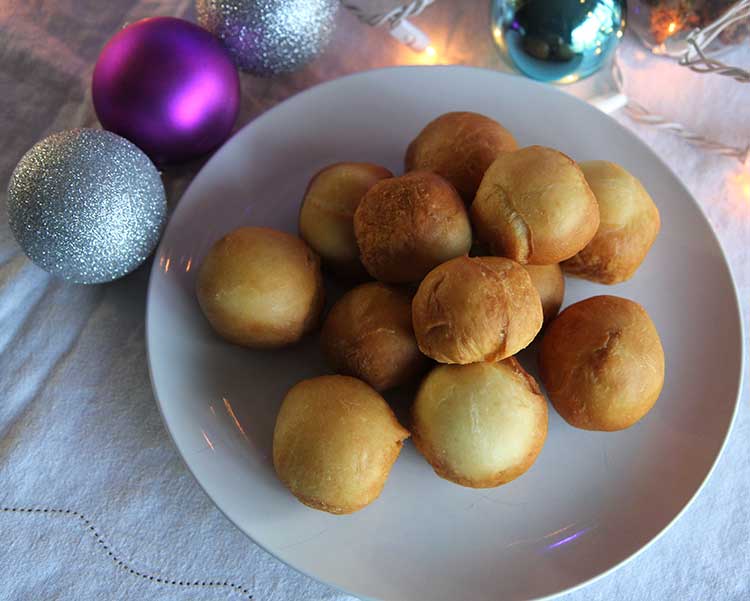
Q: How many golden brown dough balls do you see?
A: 12